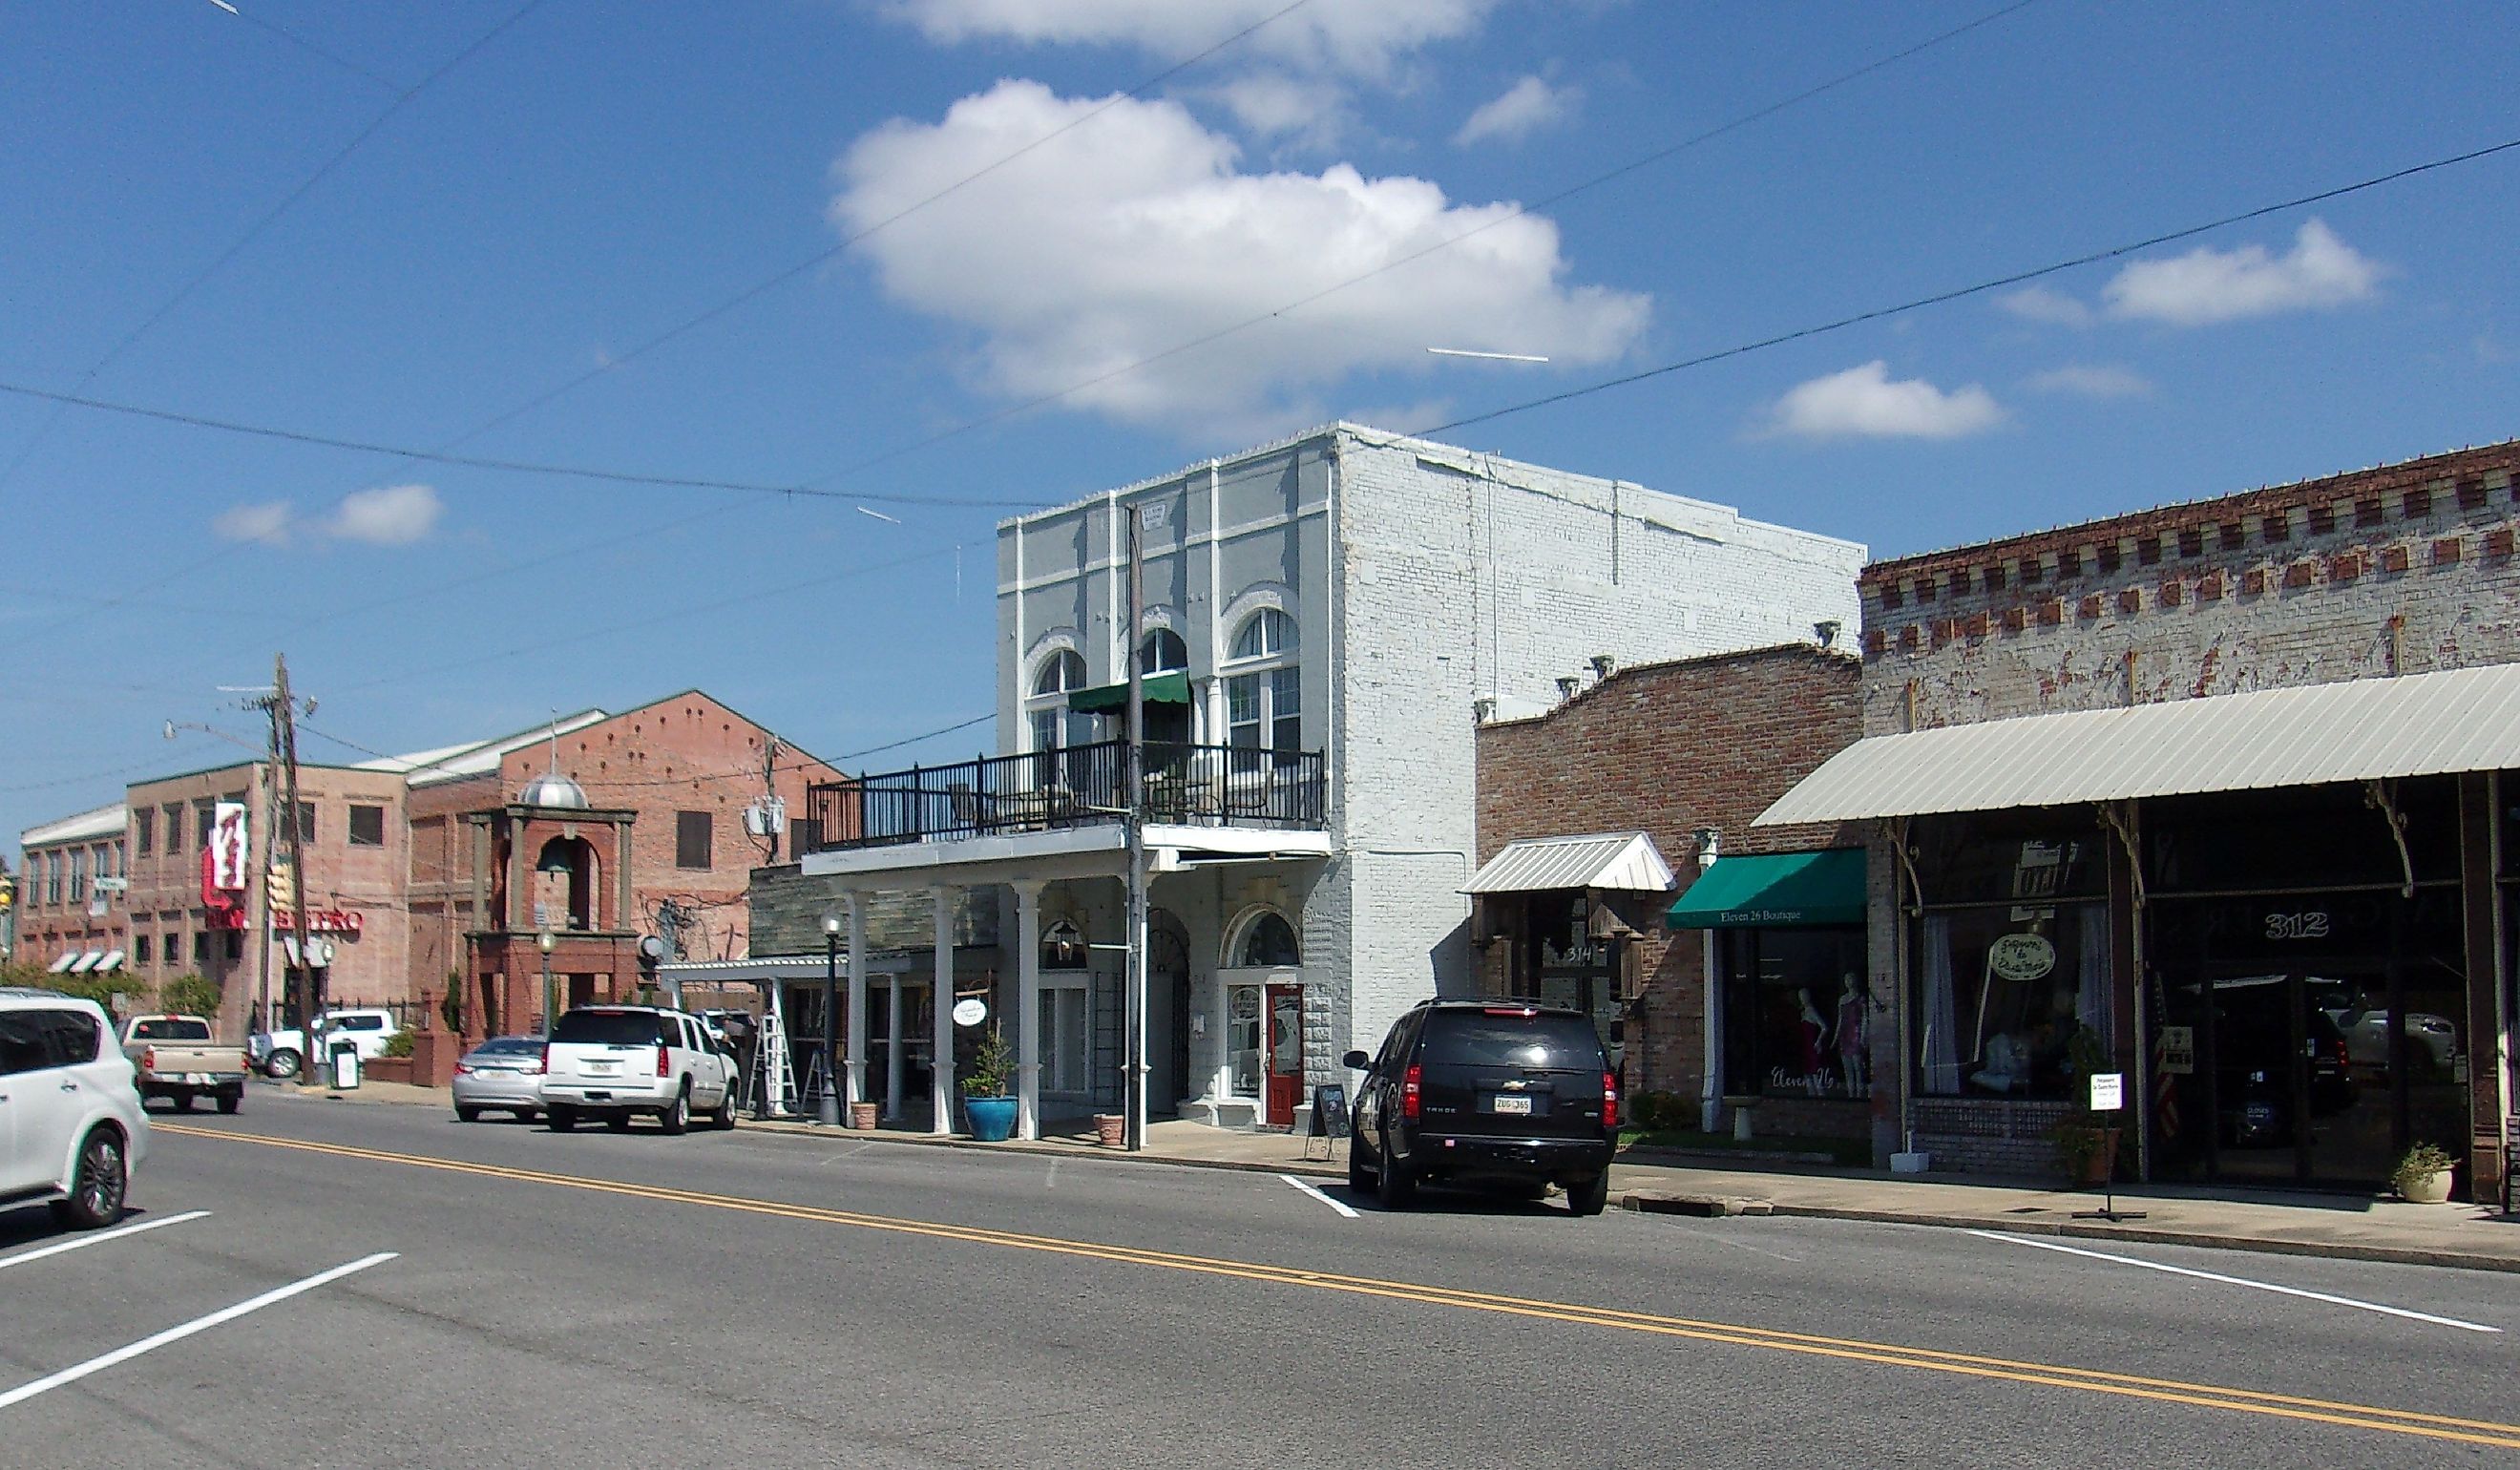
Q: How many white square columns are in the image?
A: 4